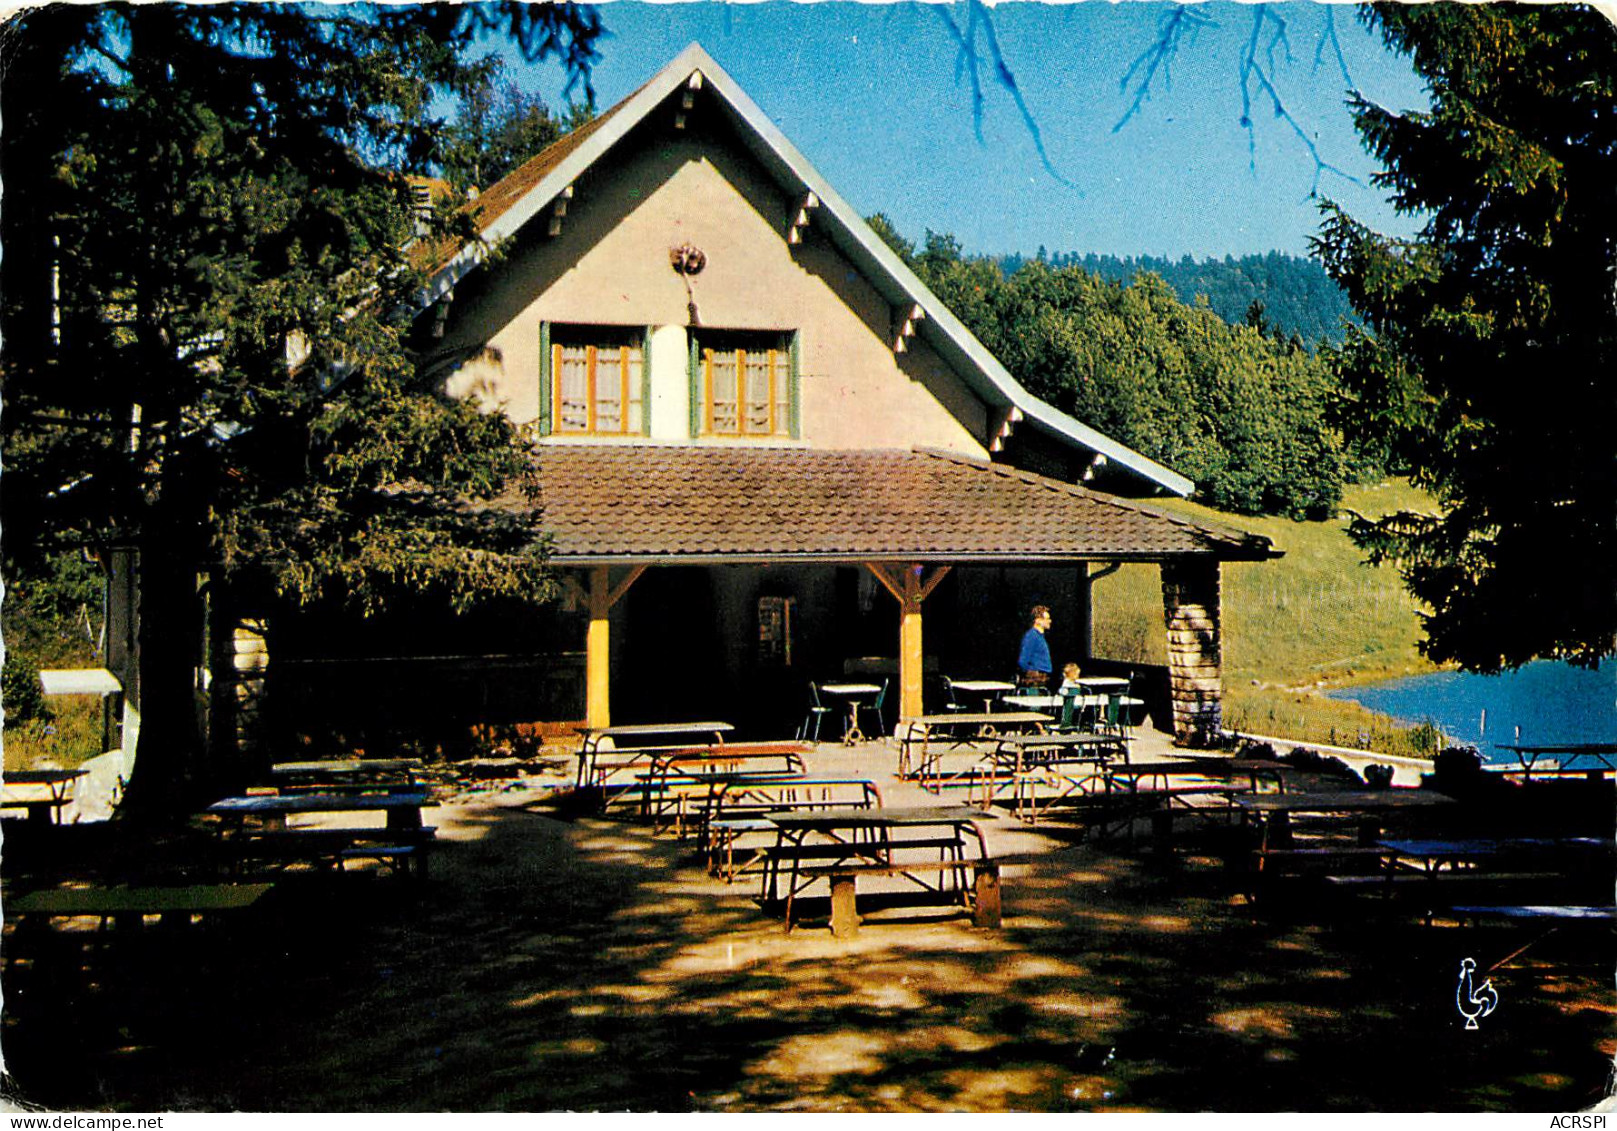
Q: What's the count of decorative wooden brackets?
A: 7